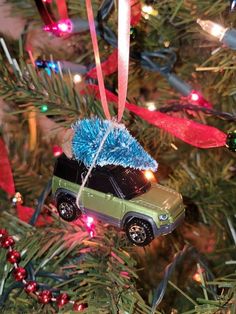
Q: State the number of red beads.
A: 8